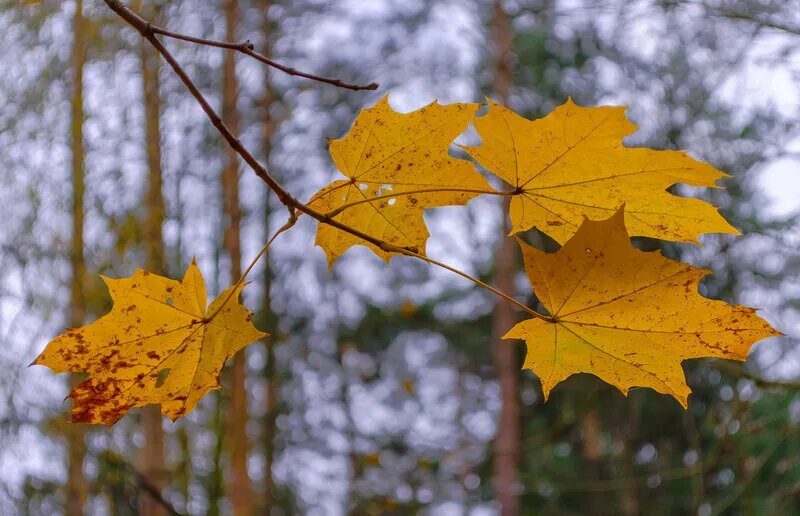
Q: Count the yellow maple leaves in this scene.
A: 4